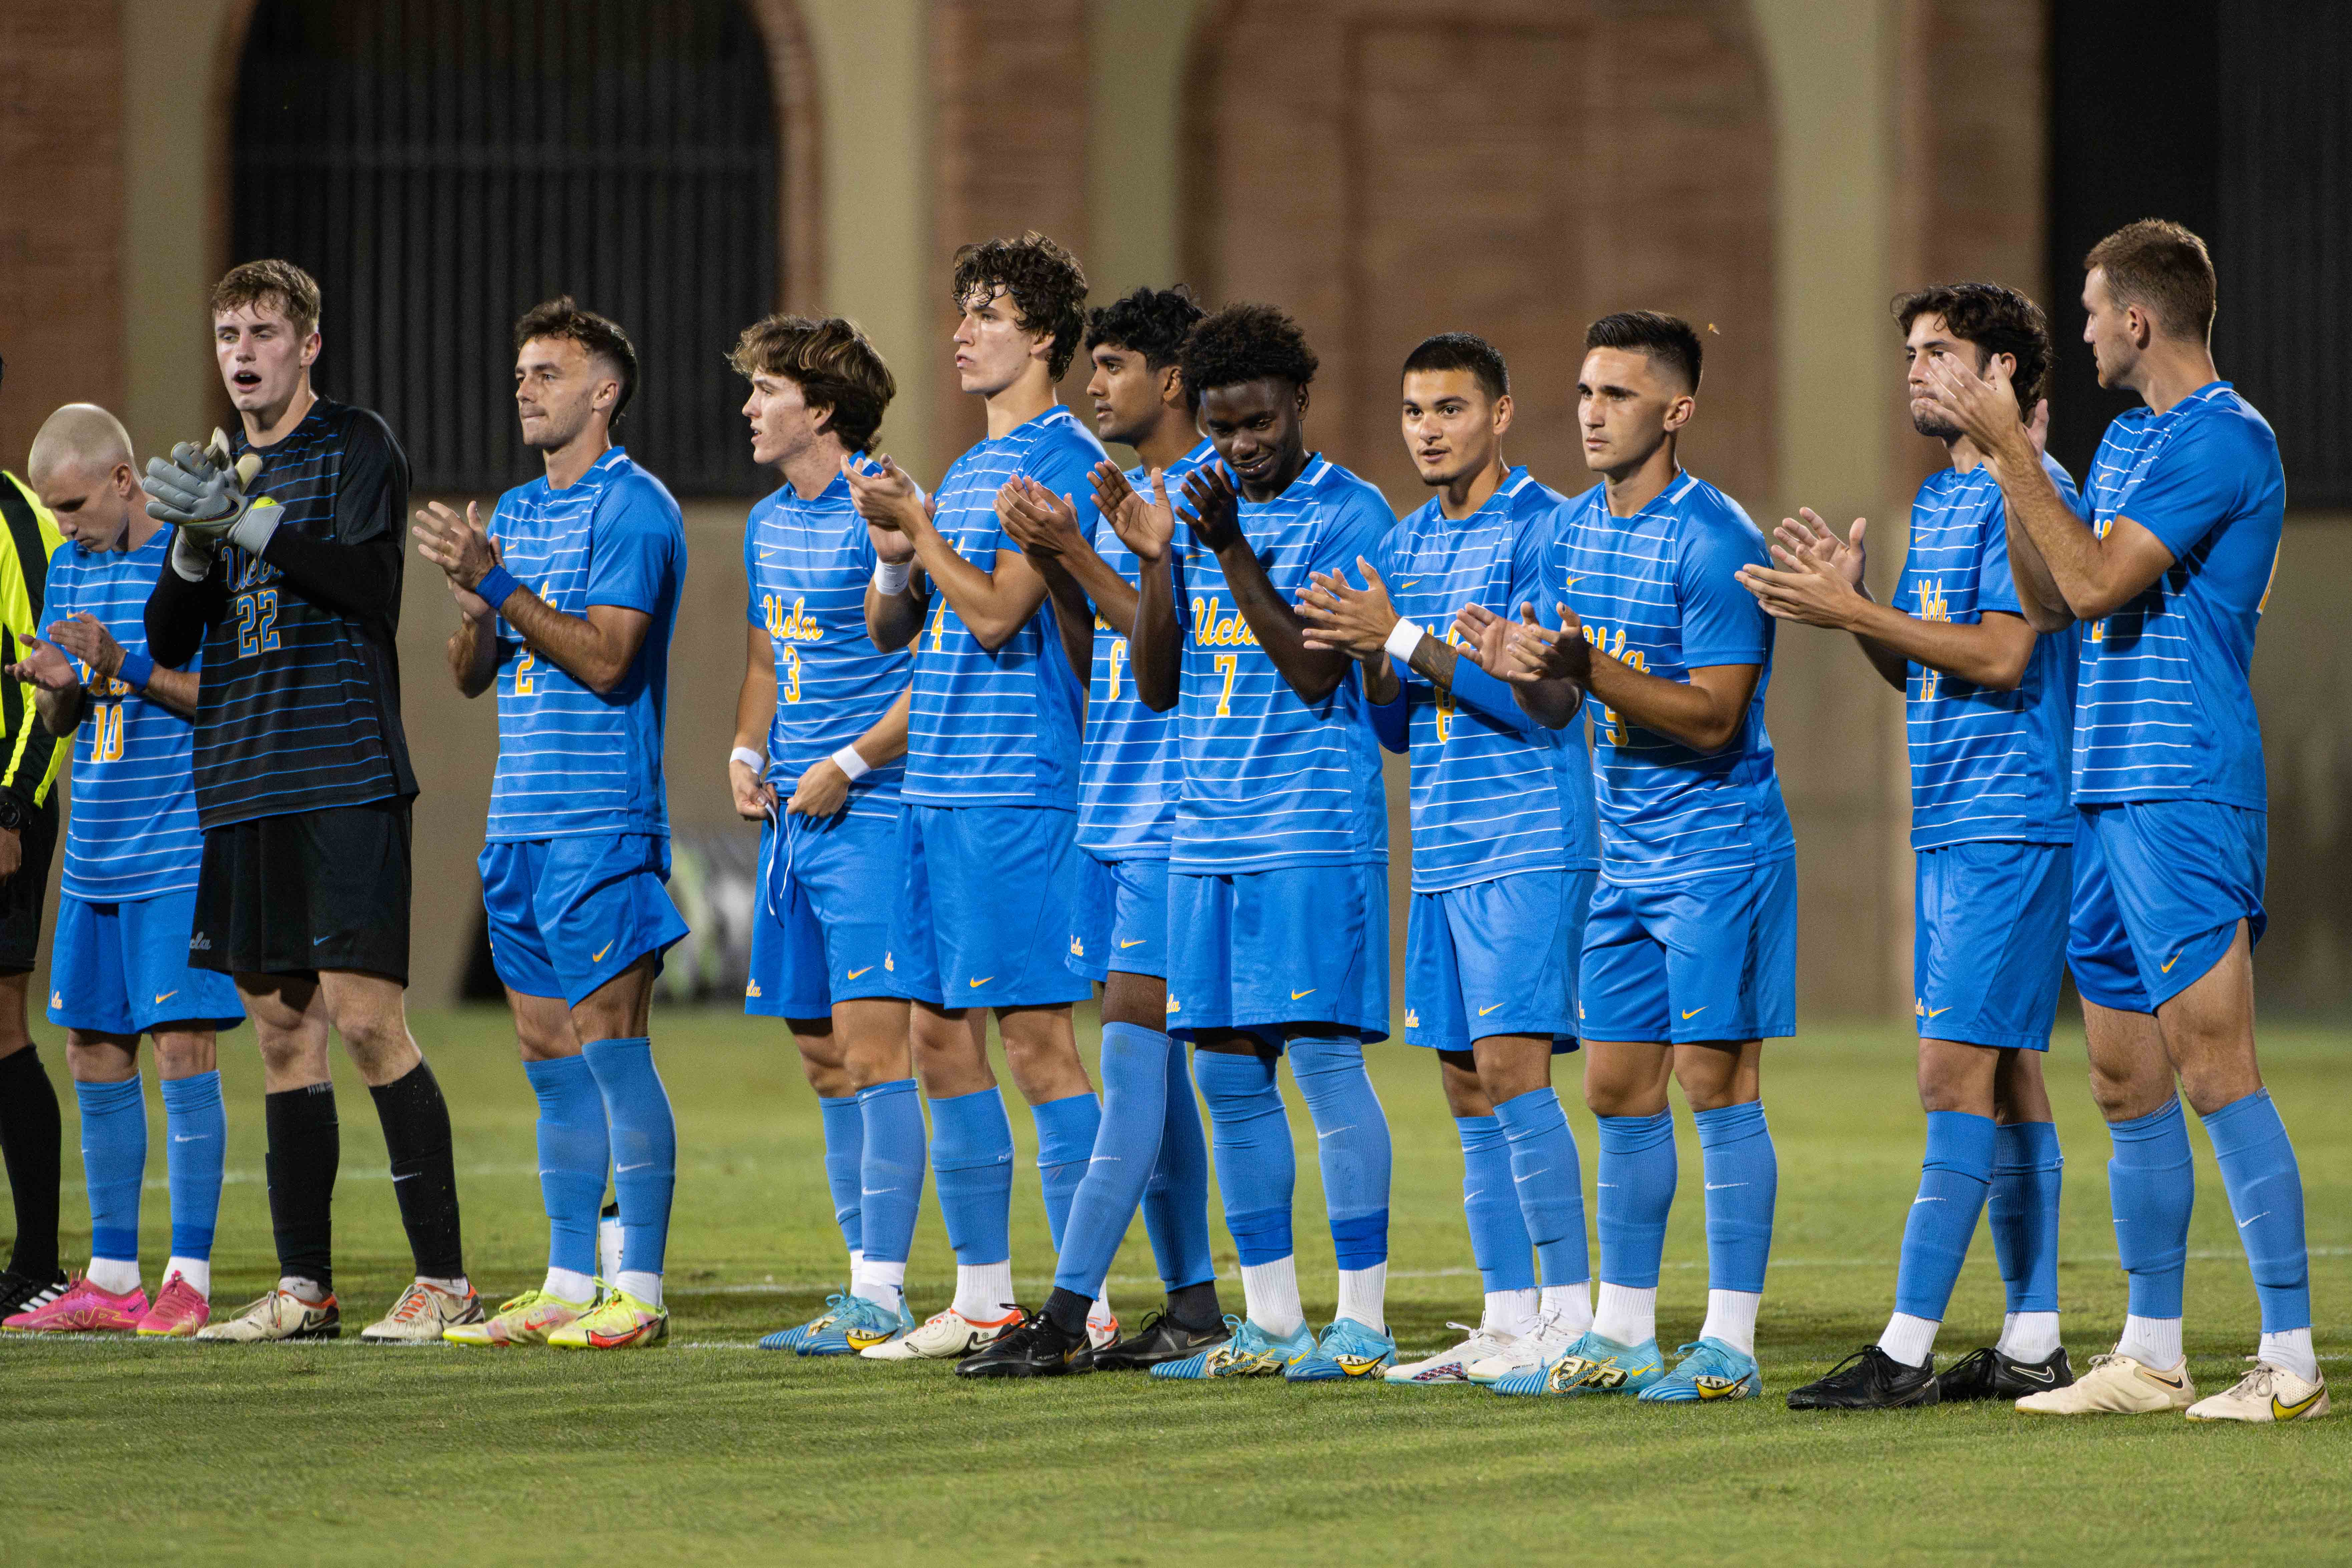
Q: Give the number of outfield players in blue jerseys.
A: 10